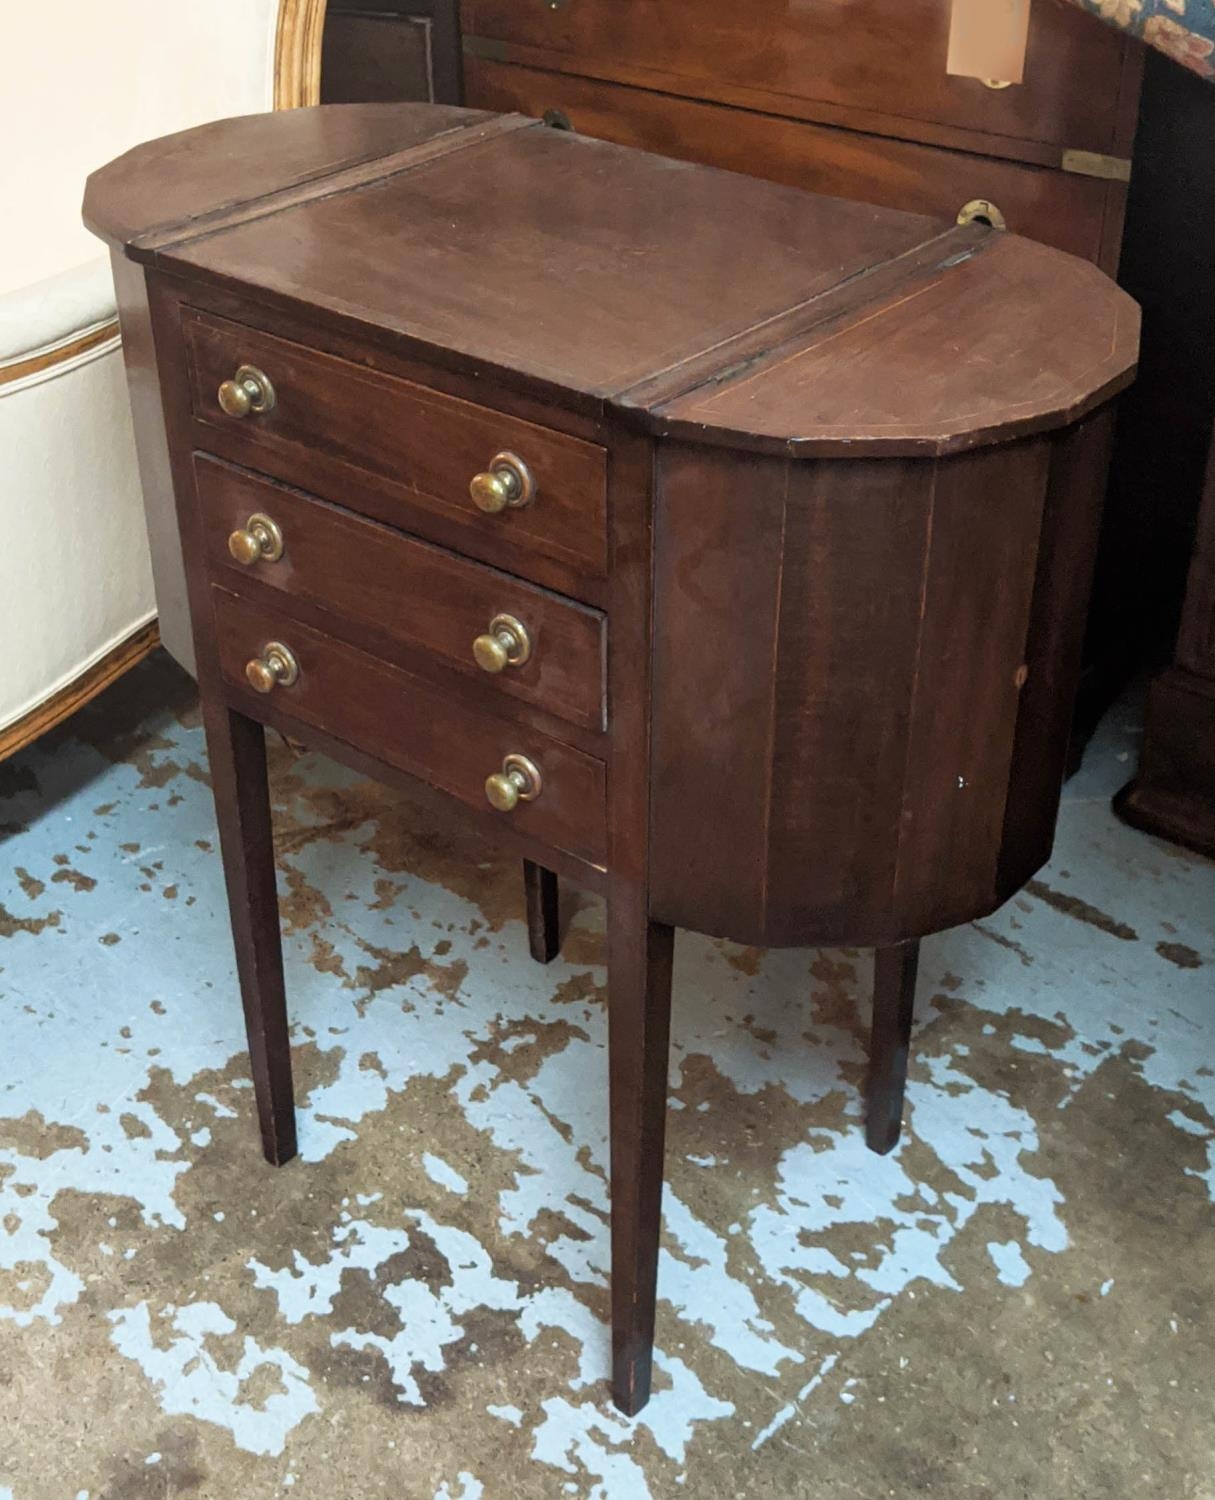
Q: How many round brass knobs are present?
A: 6